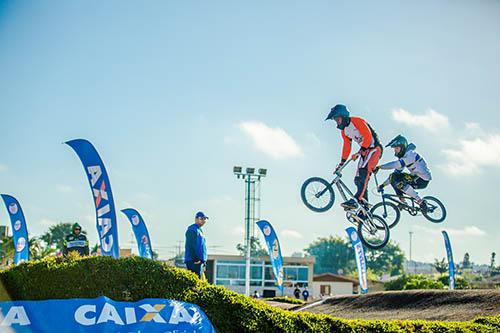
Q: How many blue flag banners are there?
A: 6